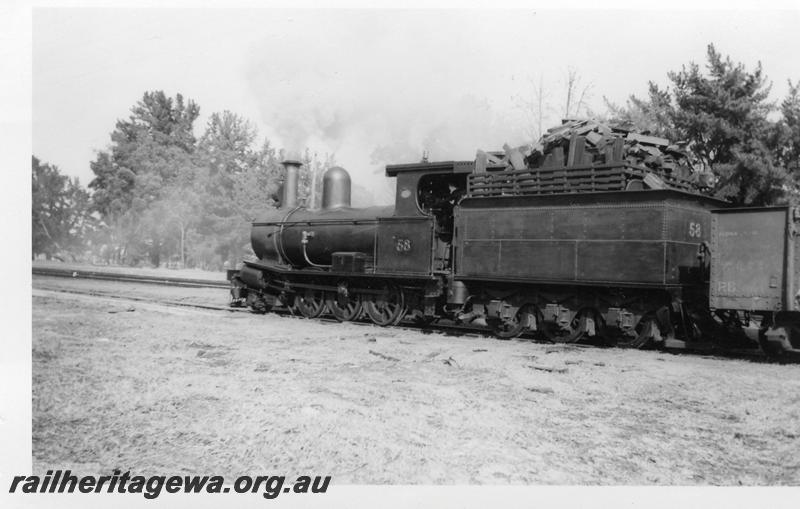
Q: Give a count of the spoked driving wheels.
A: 3